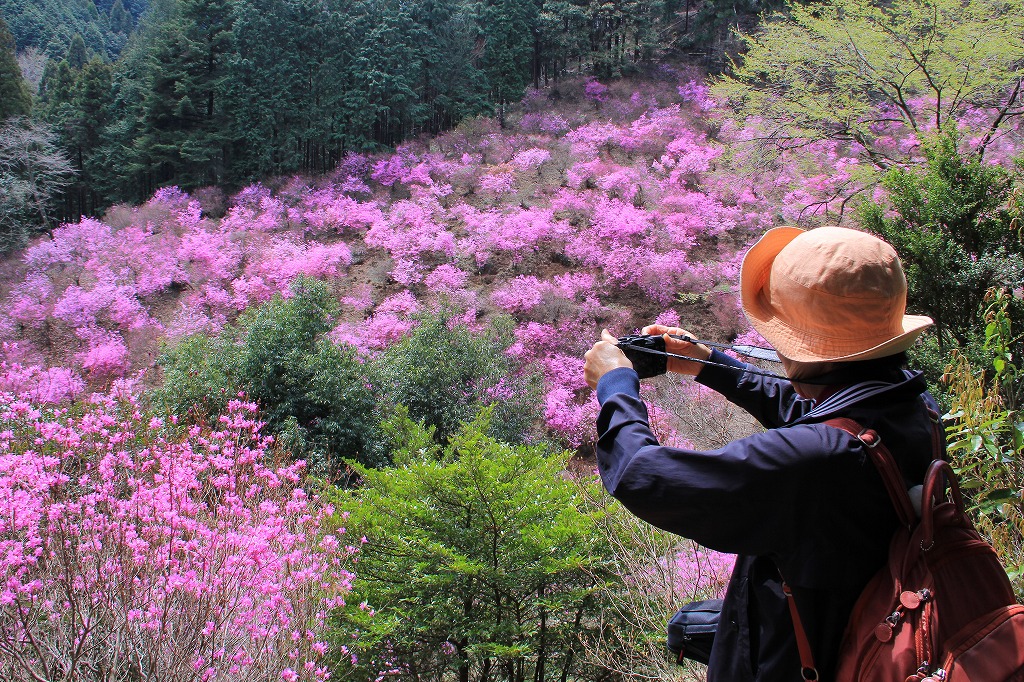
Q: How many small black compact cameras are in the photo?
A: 1